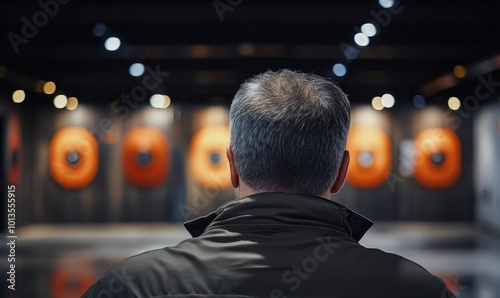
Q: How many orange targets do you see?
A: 5